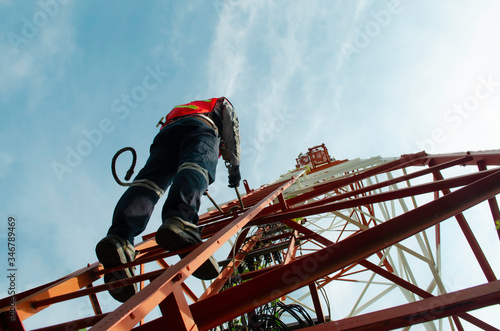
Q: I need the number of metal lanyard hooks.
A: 2